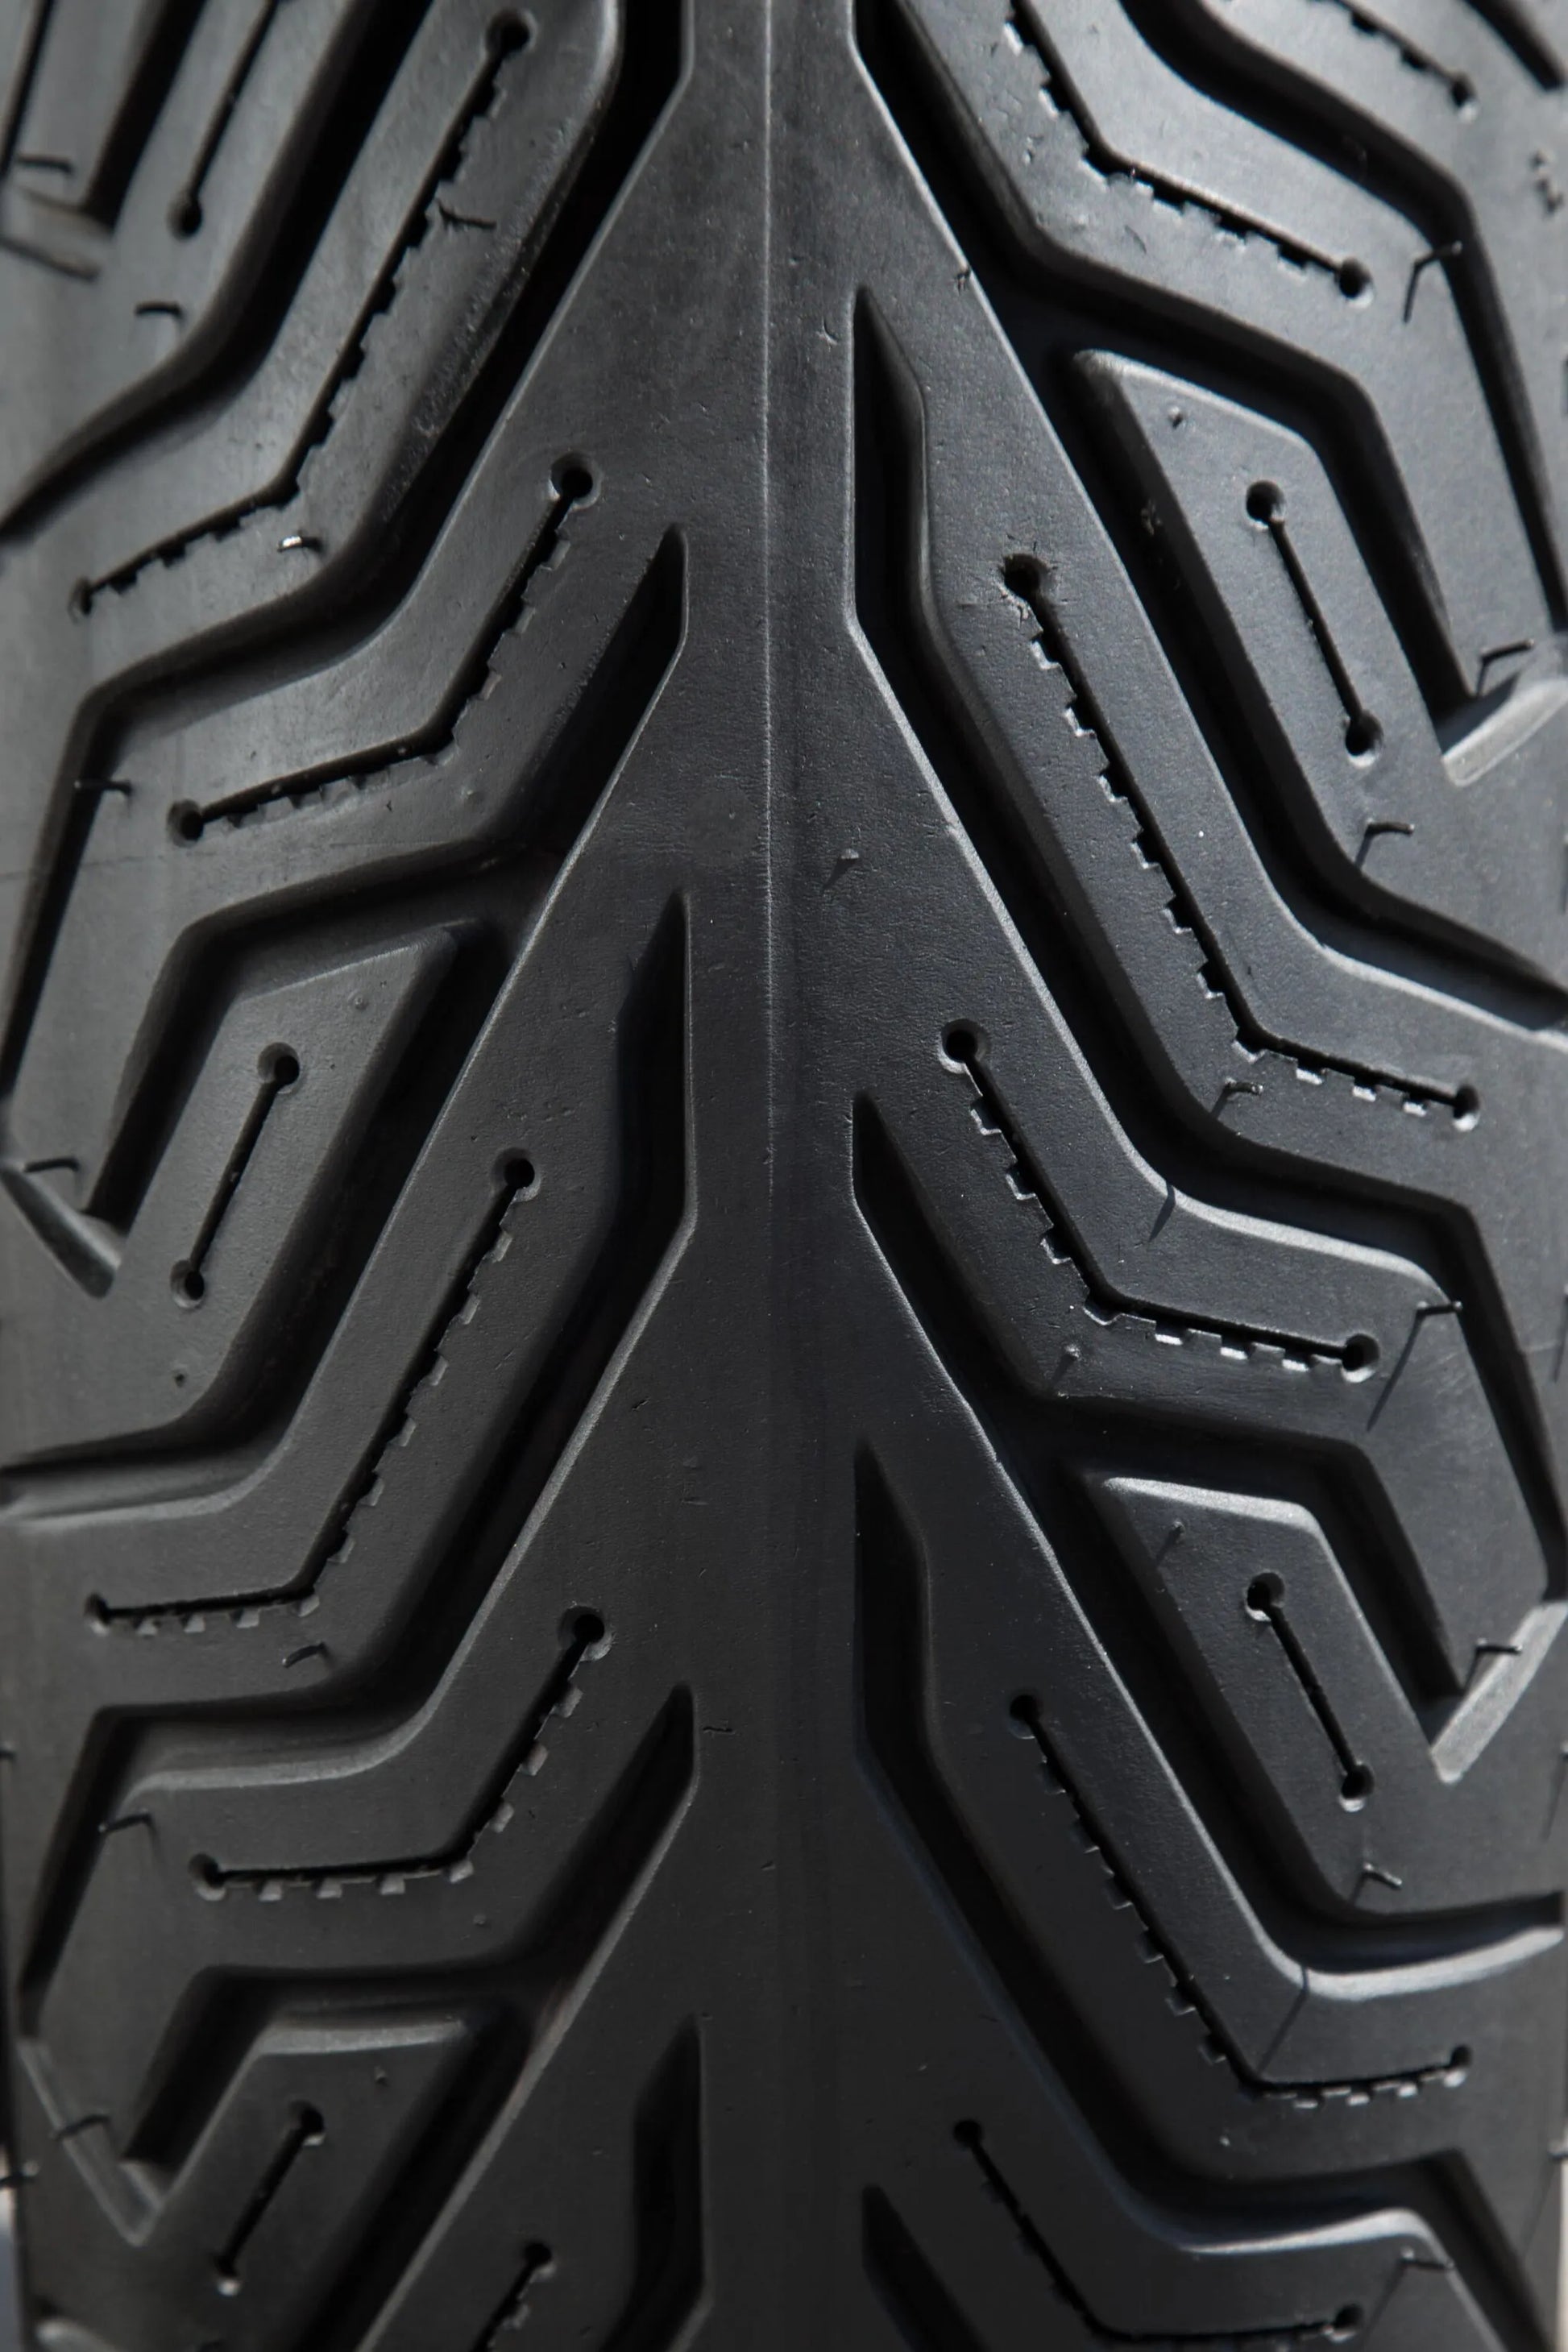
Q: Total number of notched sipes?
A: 11